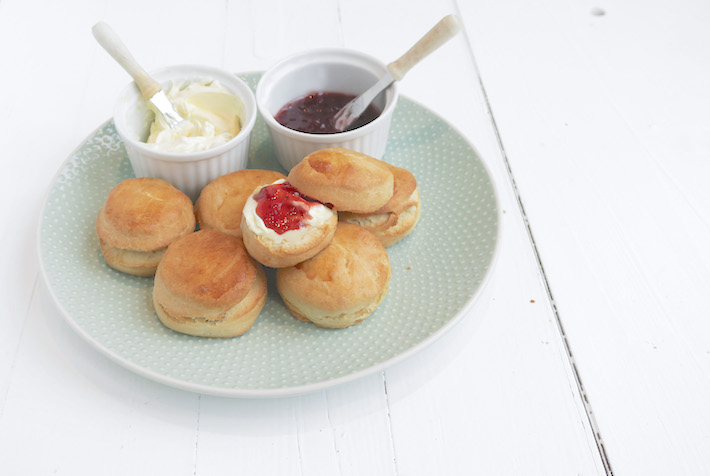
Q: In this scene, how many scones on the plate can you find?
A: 6